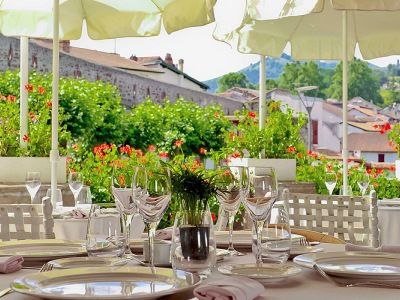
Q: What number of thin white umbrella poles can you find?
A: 4